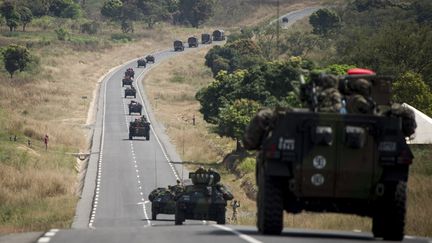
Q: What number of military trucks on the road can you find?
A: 15